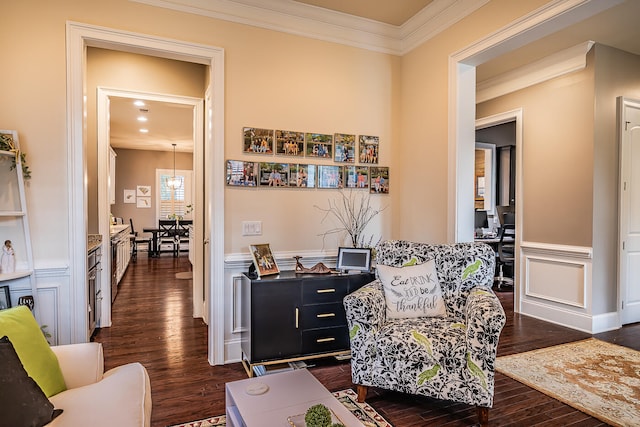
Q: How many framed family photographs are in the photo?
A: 12